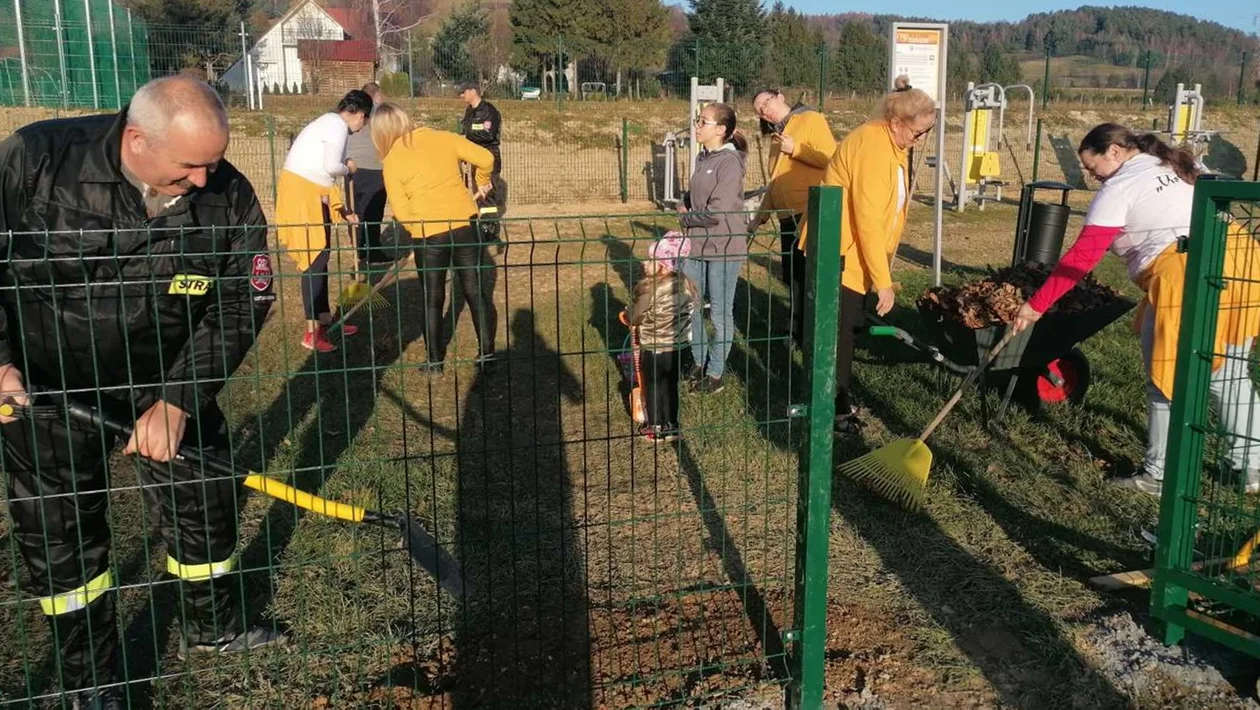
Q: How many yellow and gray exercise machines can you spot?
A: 3